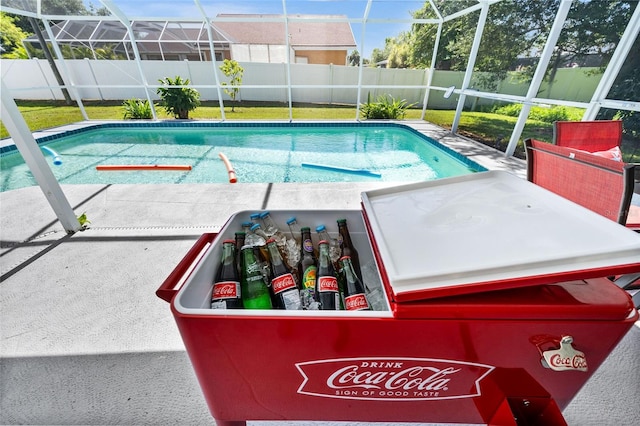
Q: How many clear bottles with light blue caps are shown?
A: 6